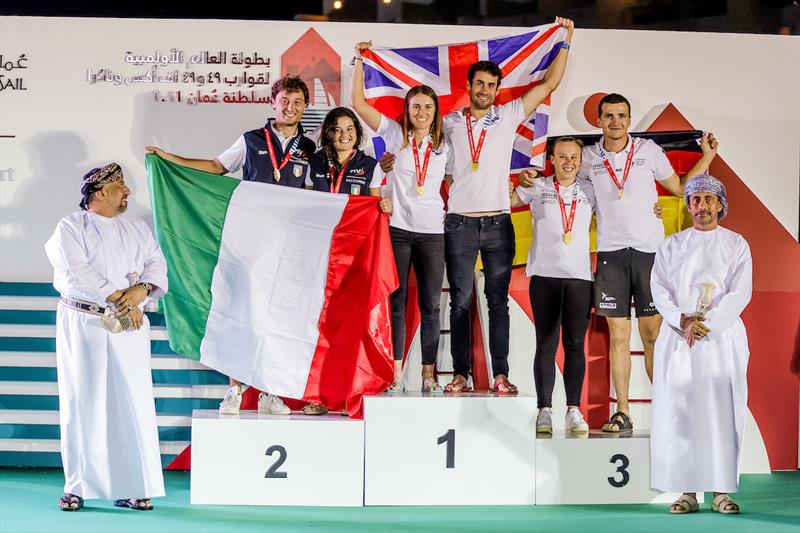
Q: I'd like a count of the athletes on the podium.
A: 6